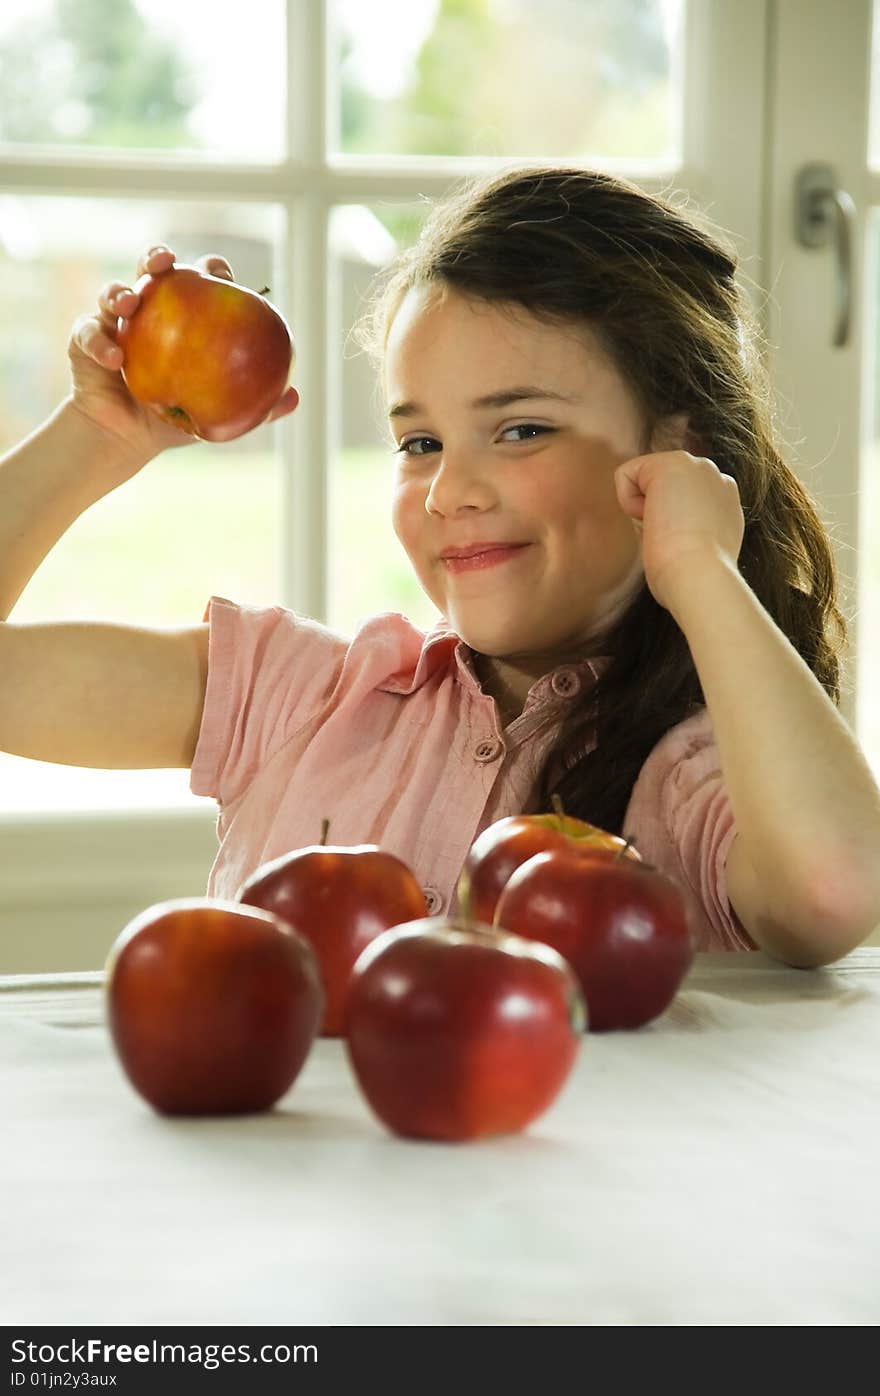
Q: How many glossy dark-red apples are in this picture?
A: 5